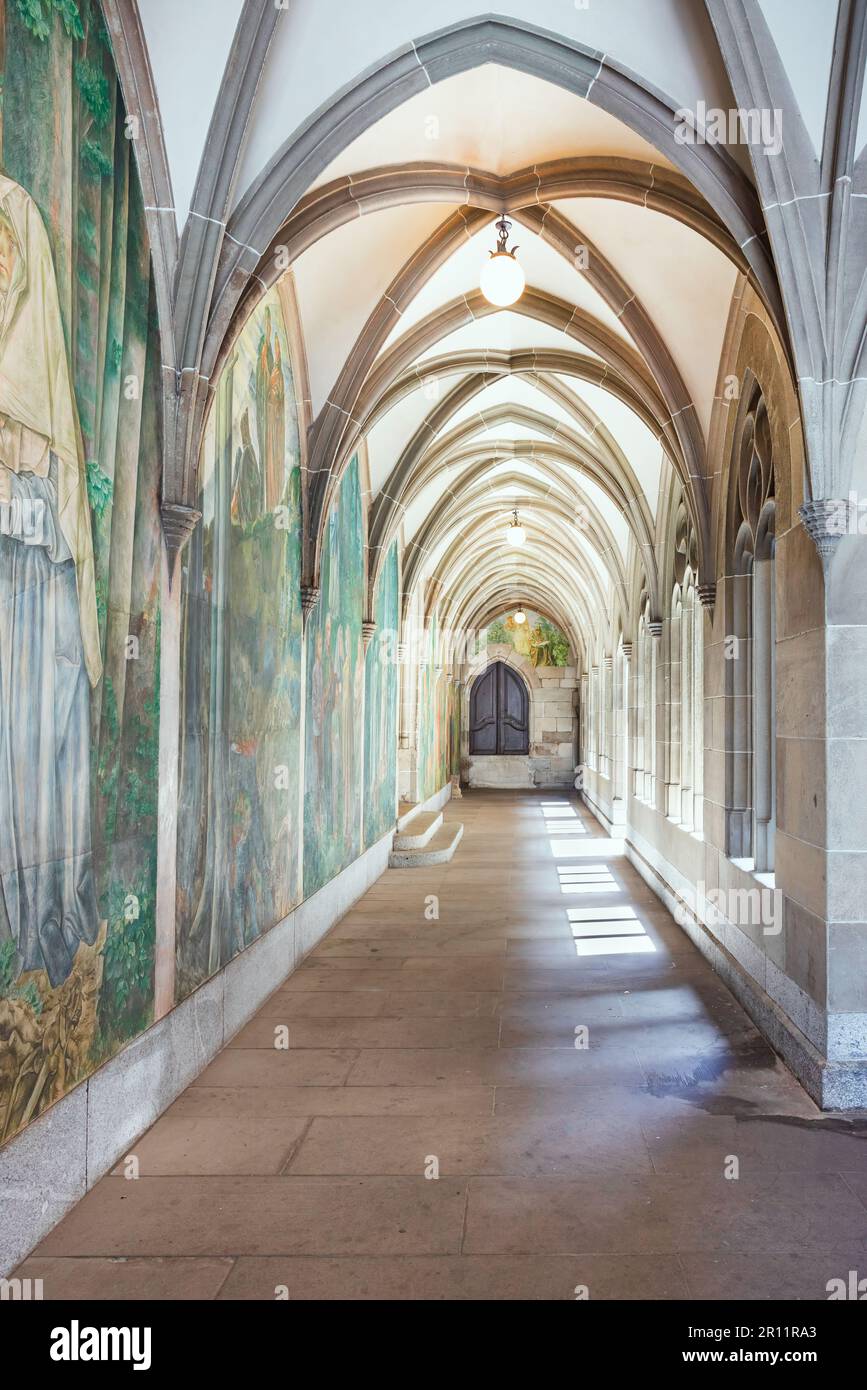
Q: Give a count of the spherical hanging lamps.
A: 3